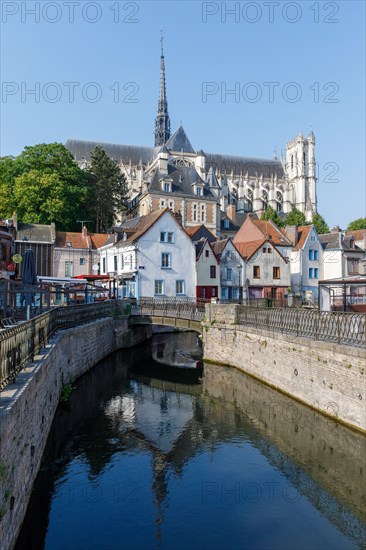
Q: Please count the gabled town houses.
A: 5